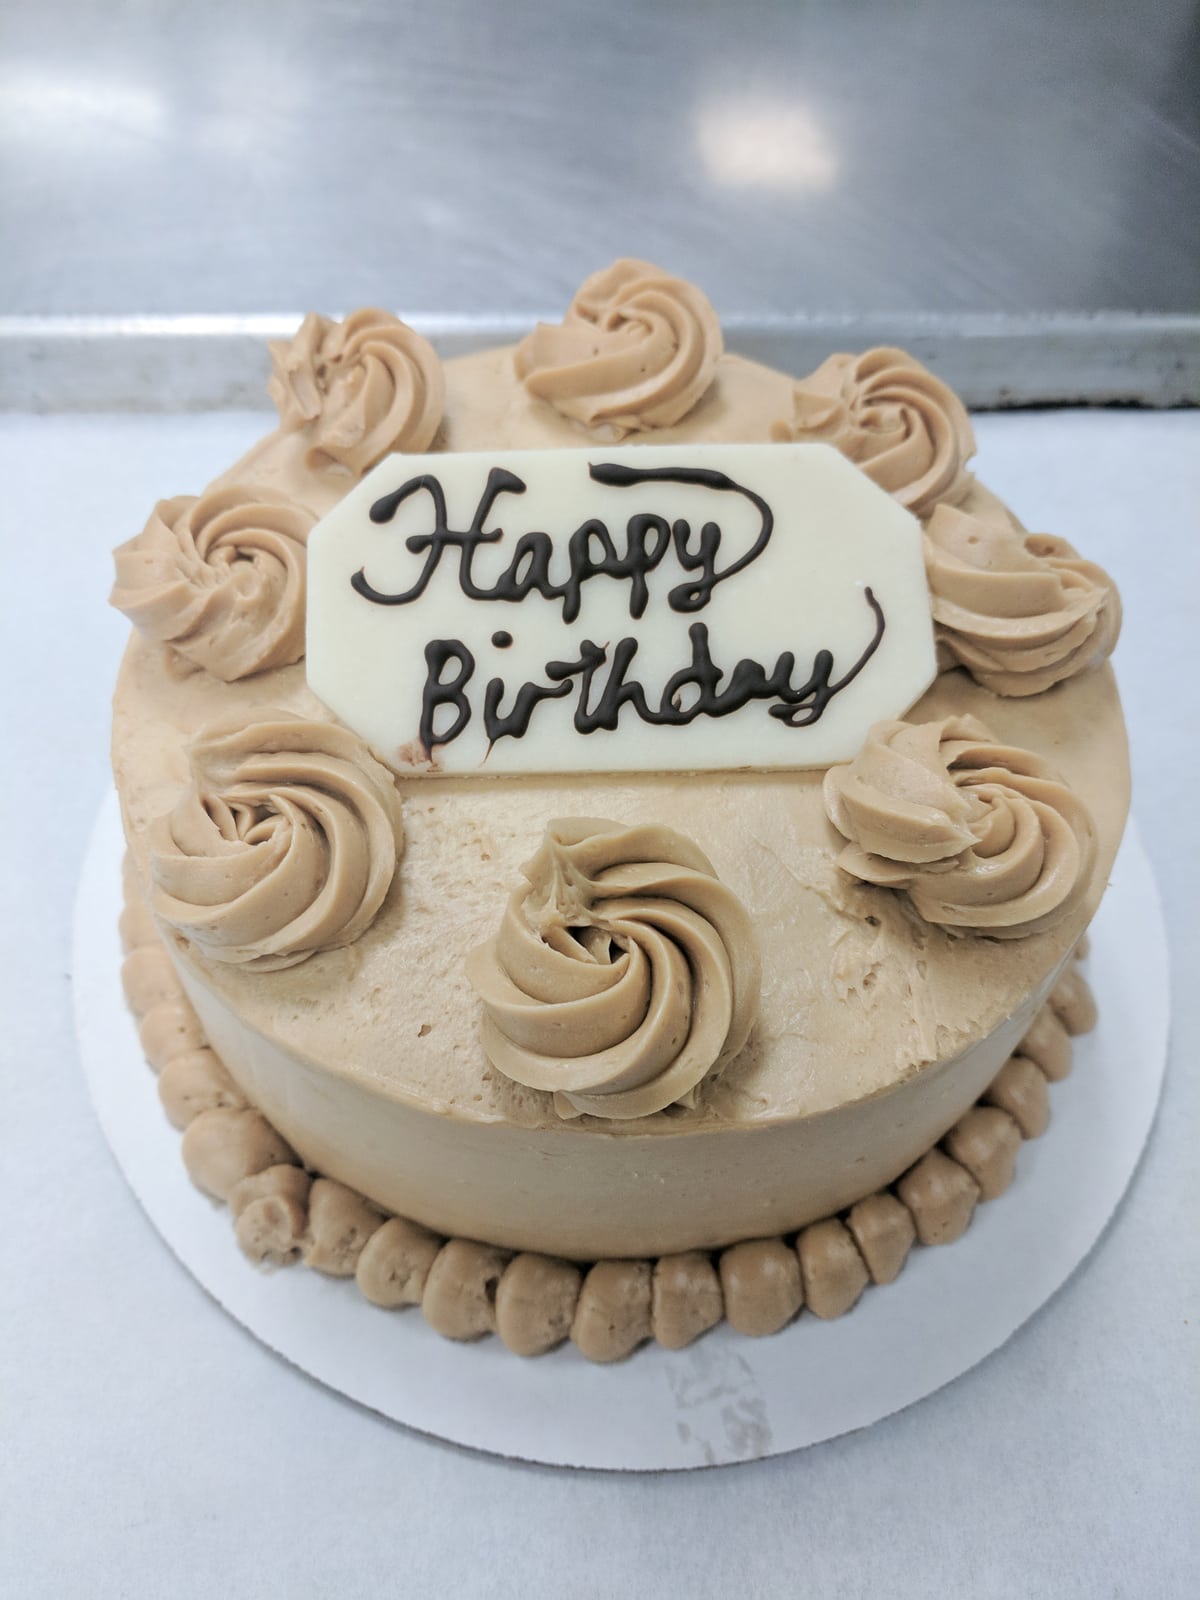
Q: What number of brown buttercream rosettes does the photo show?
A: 8